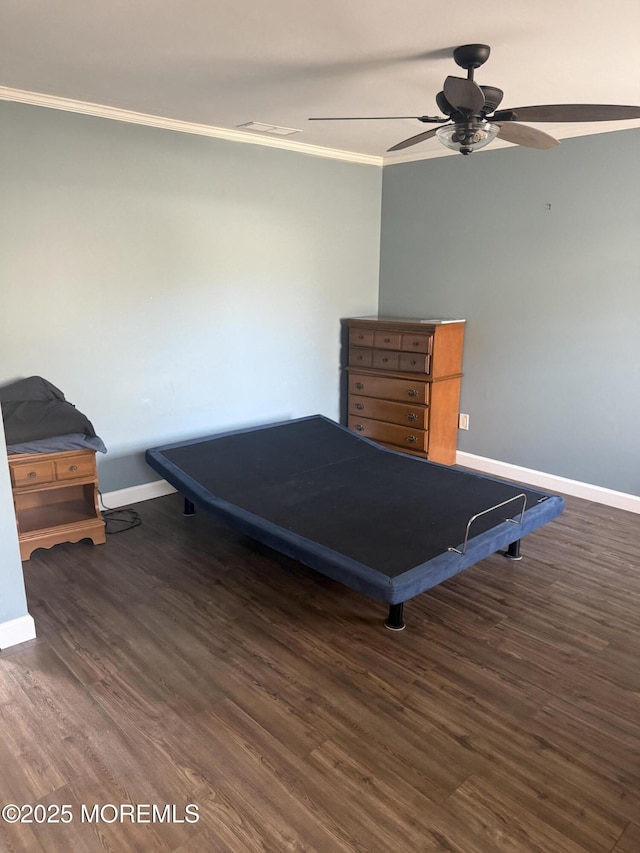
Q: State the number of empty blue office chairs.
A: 0